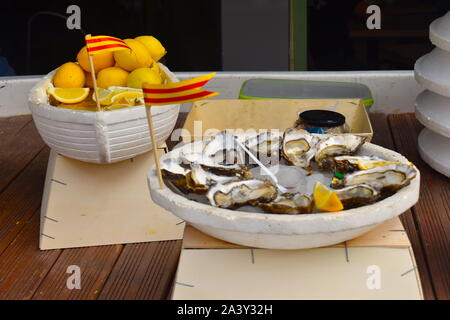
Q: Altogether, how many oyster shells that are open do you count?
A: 12